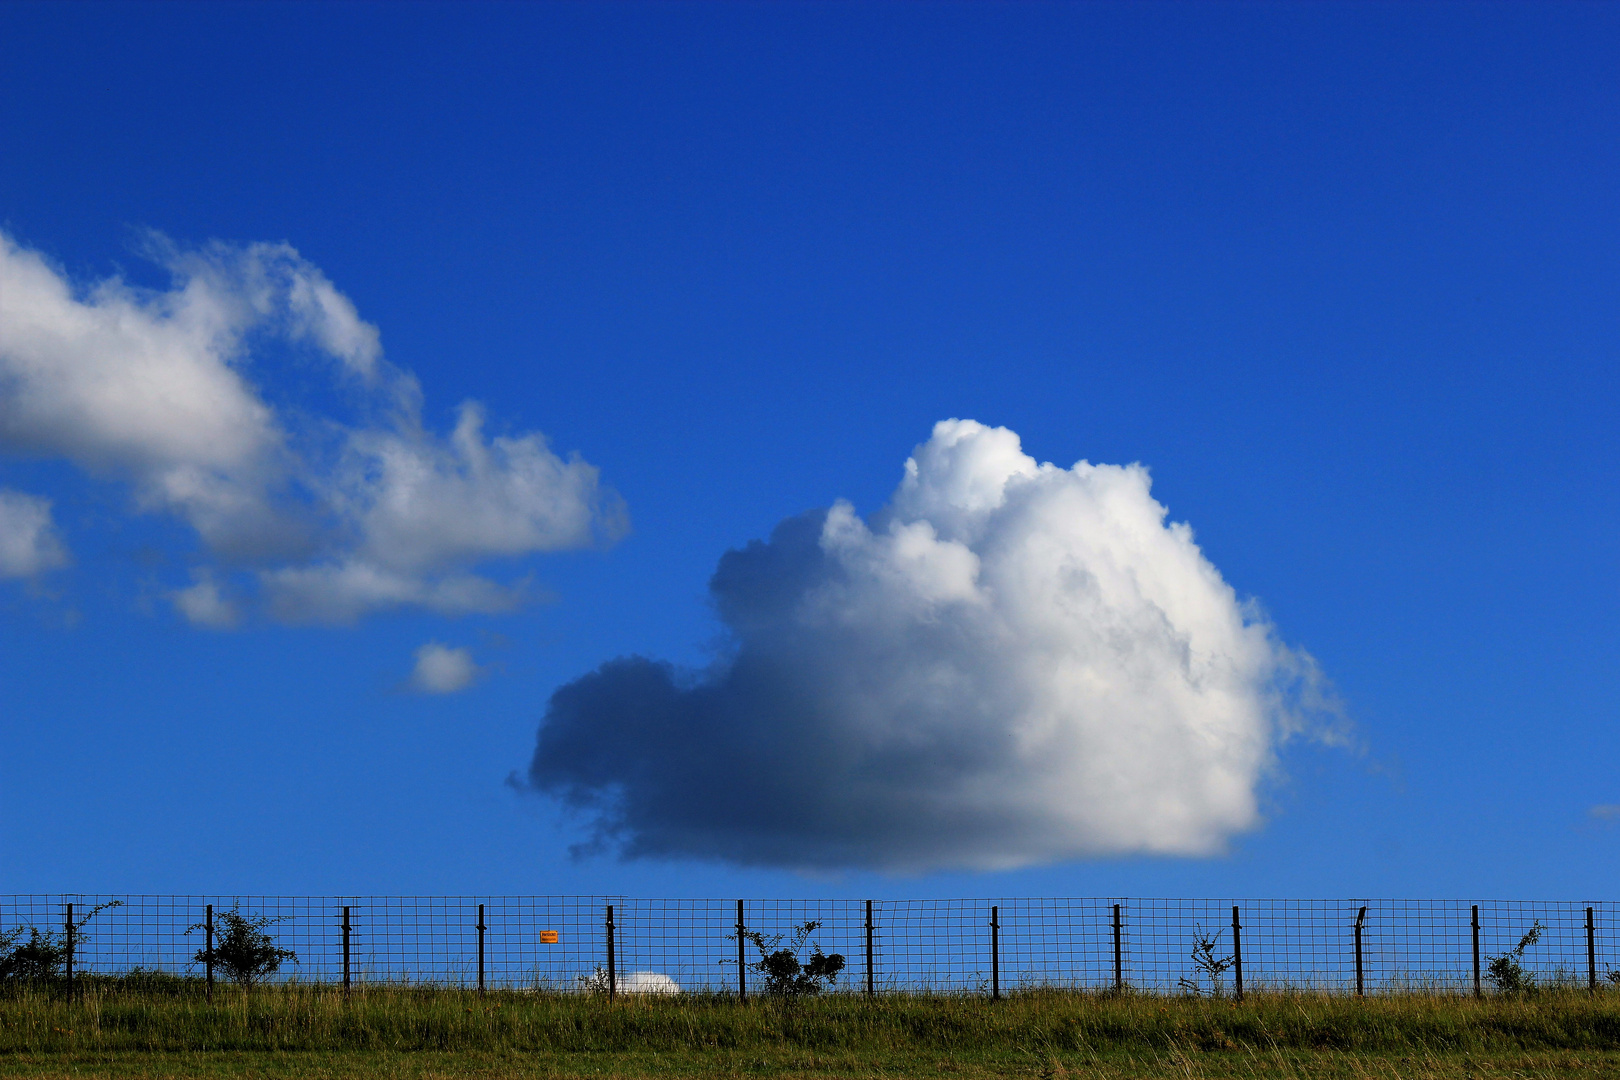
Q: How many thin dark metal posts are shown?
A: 13